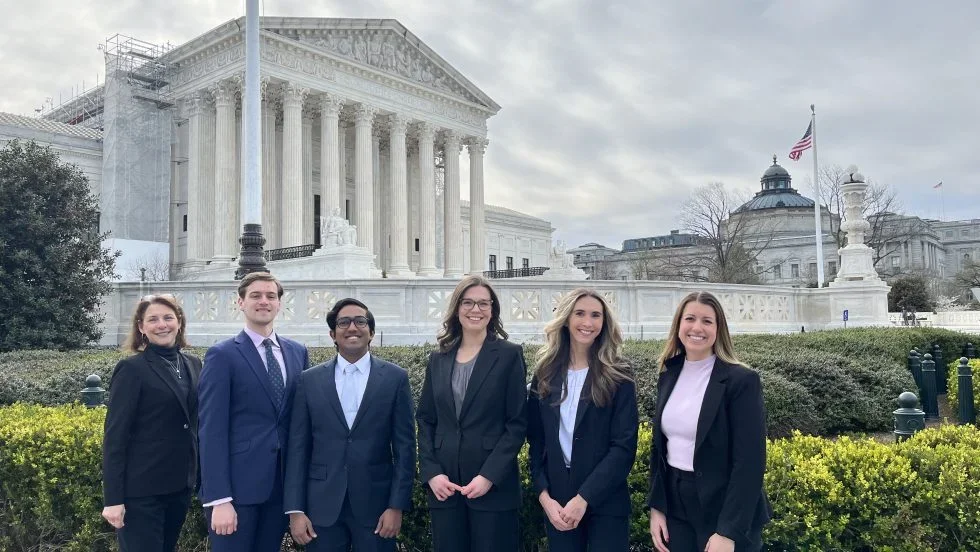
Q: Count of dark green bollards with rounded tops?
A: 8